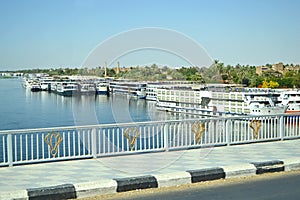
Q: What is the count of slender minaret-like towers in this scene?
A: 2